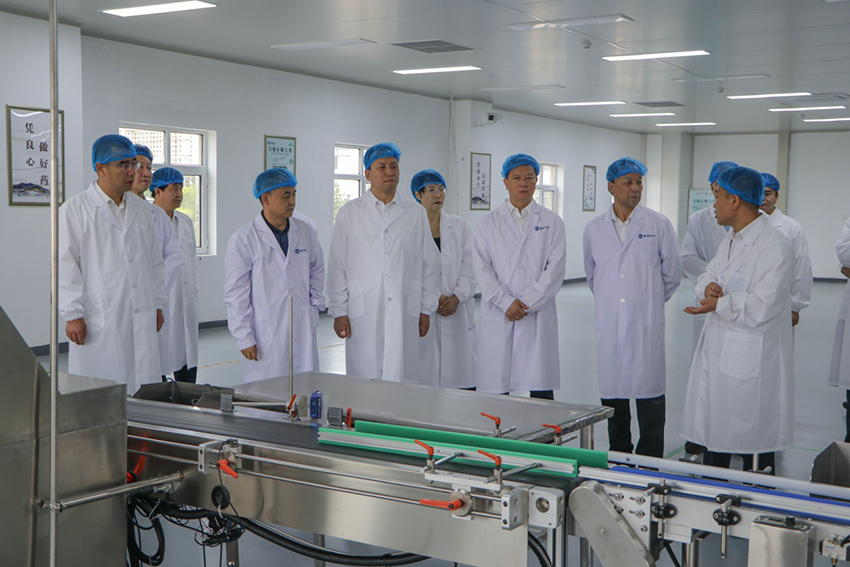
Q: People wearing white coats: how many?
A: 12